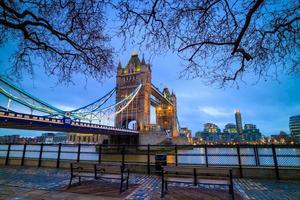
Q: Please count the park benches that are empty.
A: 2